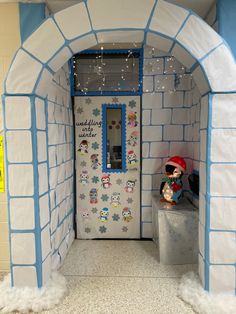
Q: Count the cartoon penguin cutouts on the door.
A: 13